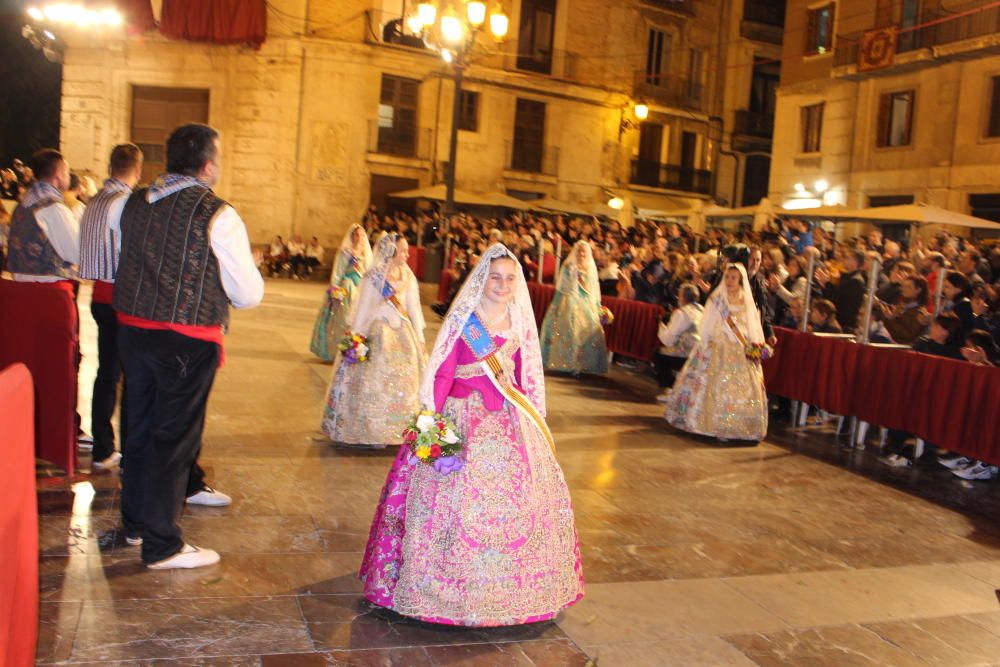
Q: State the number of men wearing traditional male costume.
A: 3